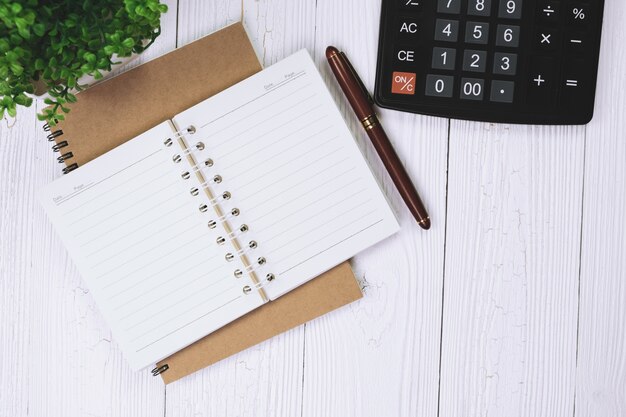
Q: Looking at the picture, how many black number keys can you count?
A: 11